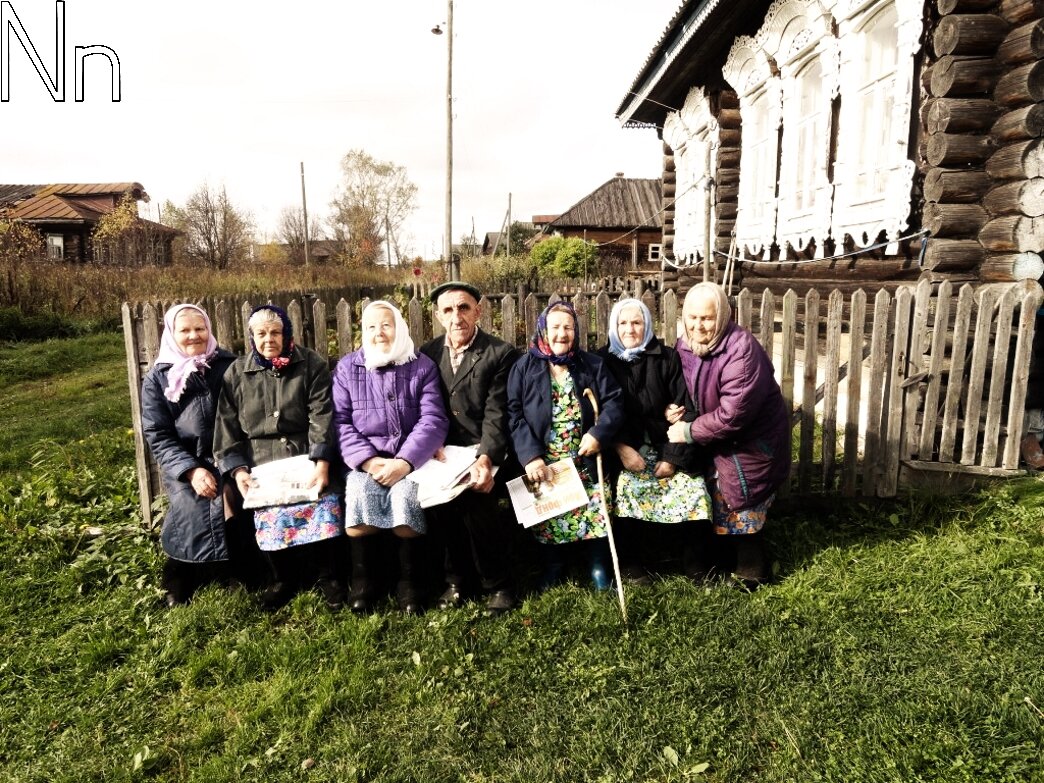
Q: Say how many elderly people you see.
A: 7